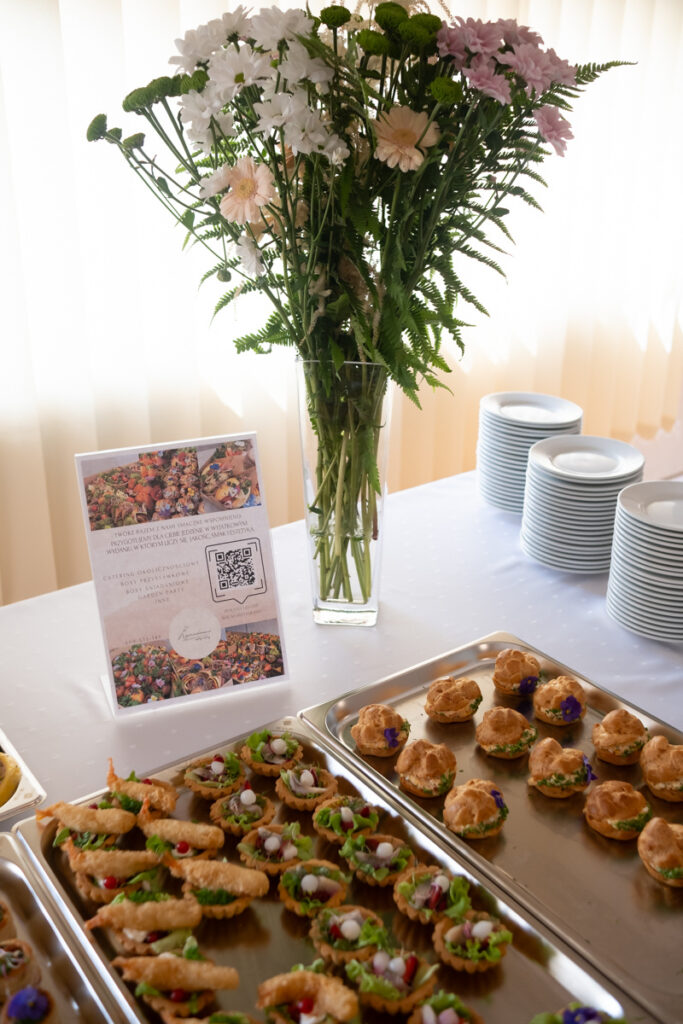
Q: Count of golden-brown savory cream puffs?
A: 12